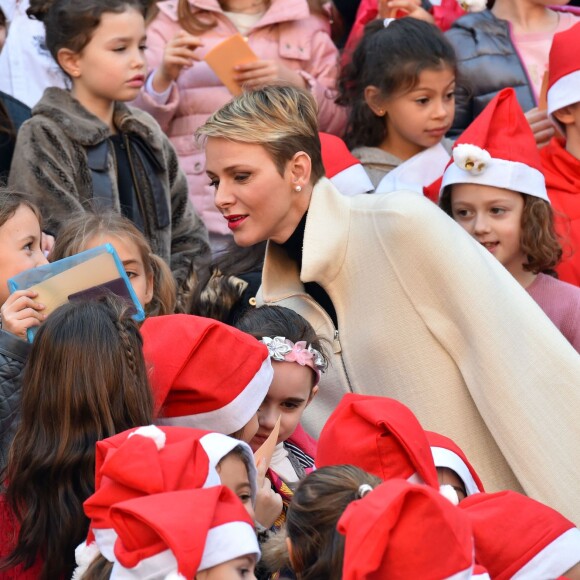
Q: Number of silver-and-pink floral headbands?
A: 1